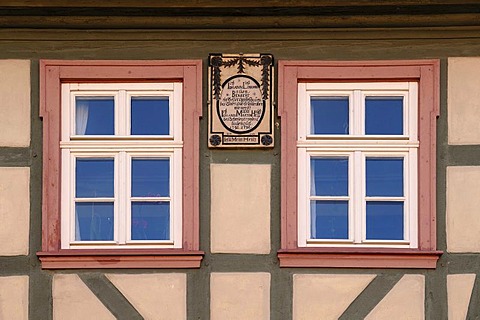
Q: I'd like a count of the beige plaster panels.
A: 12